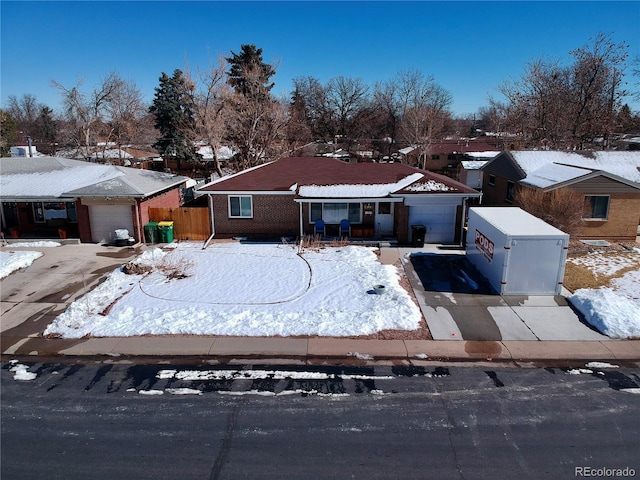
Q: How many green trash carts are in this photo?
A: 2